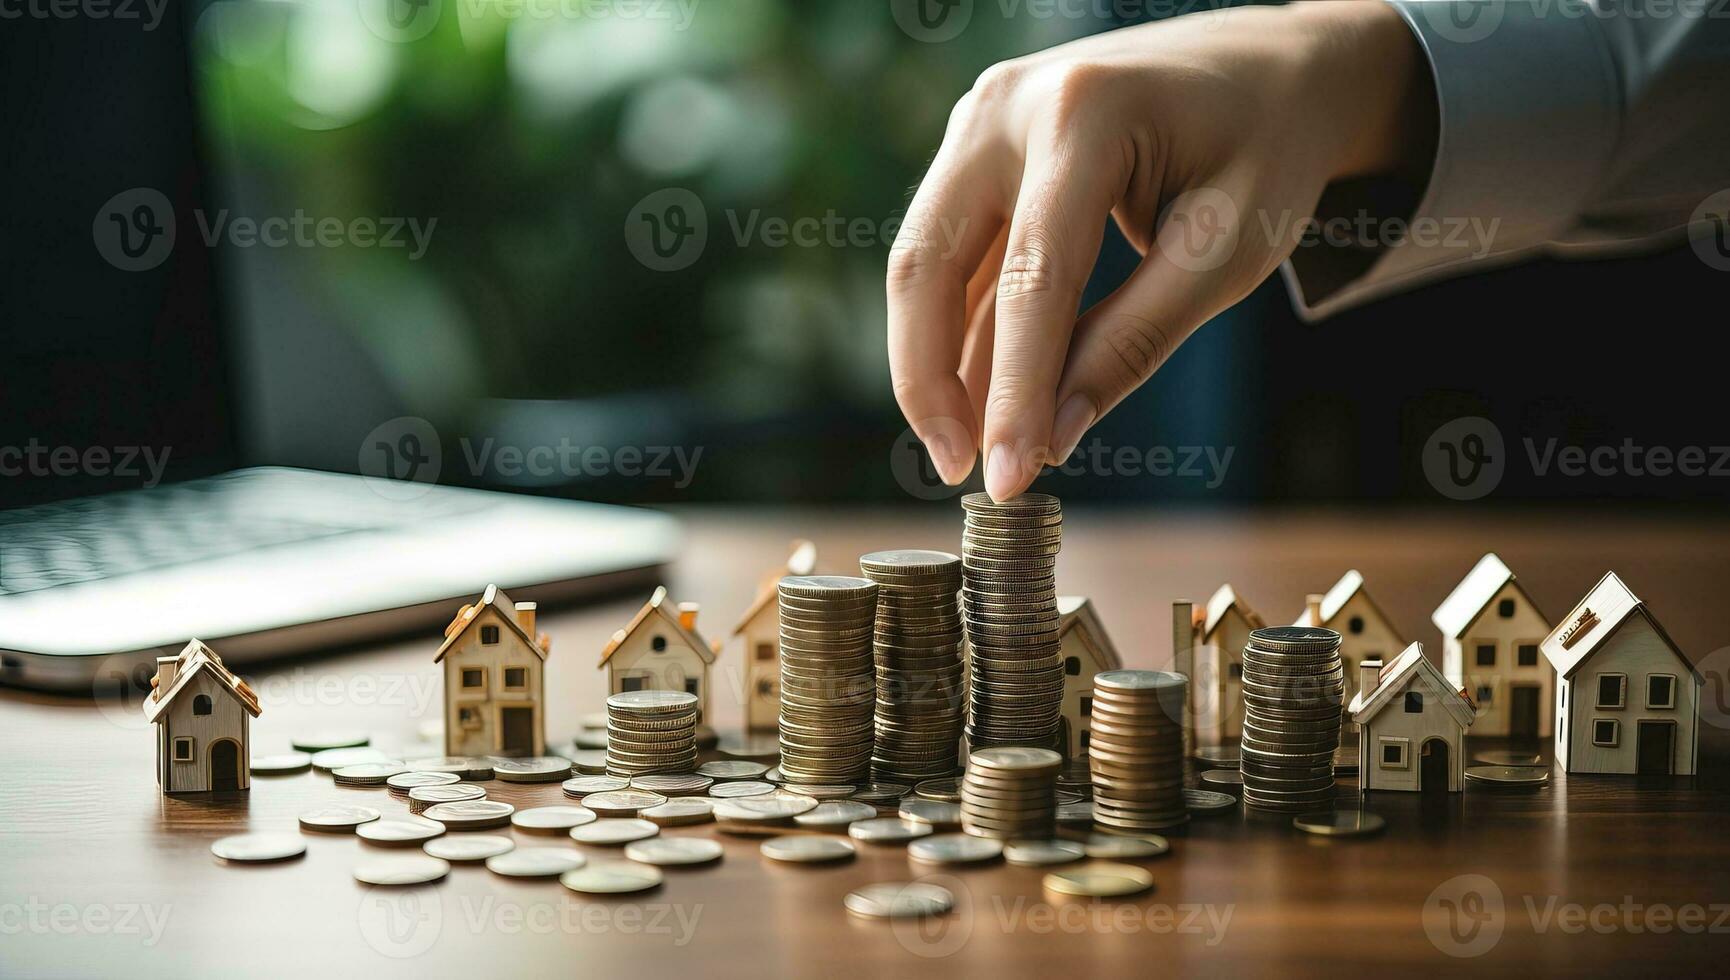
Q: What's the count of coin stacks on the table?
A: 7